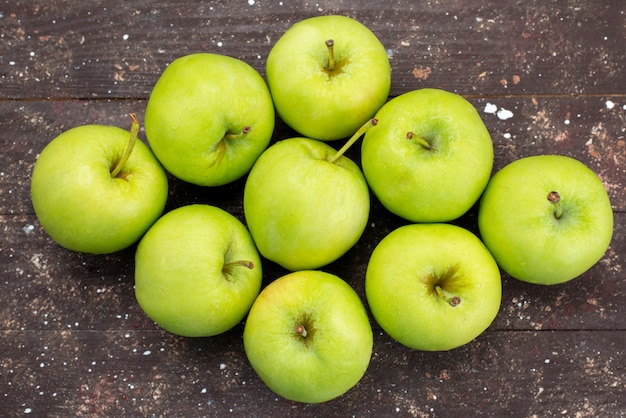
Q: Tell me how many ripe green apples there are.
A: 9